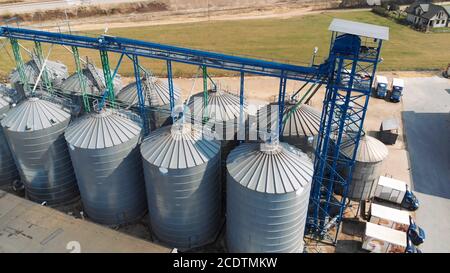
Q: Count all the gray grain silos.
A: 11